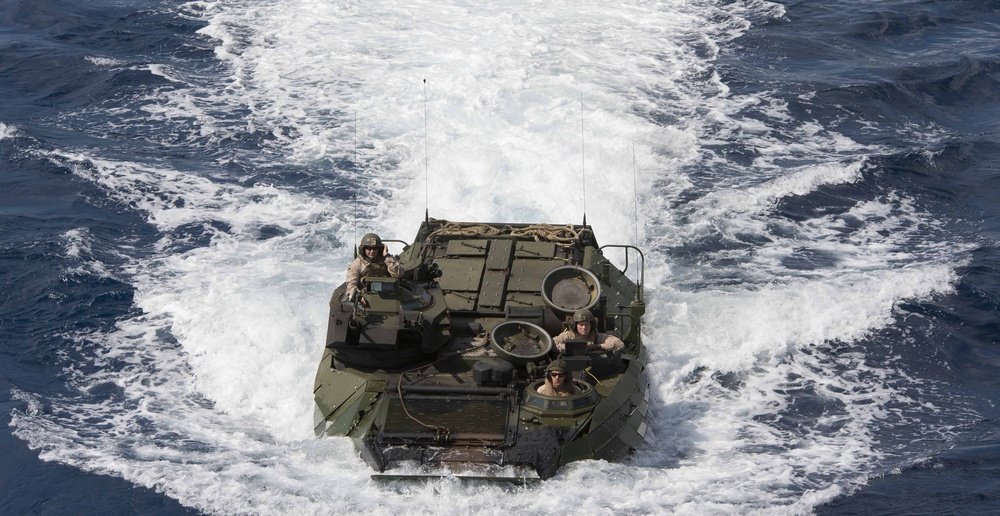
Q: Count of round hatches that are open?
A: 2